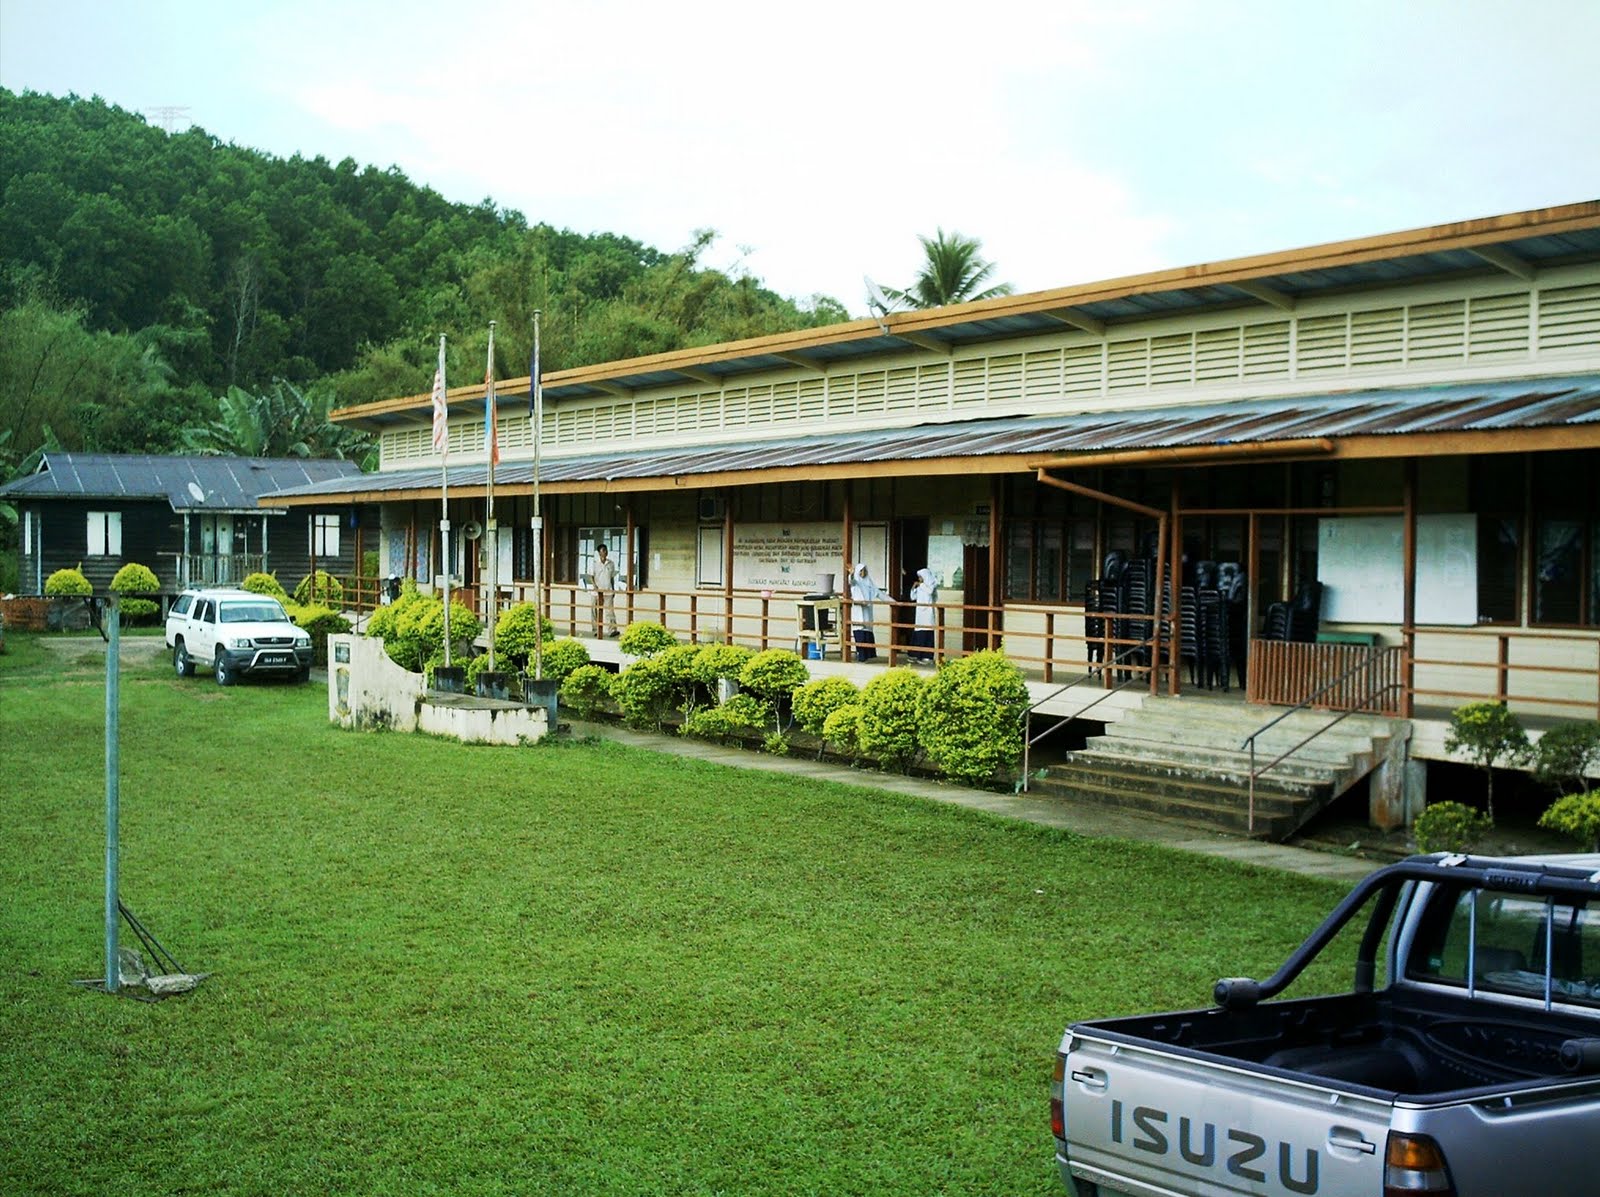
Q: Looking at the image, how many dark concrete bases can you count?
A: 3